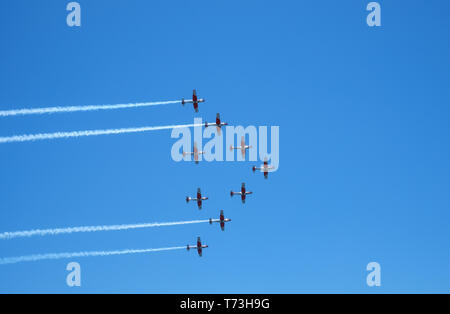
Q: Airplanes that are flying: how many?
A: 9